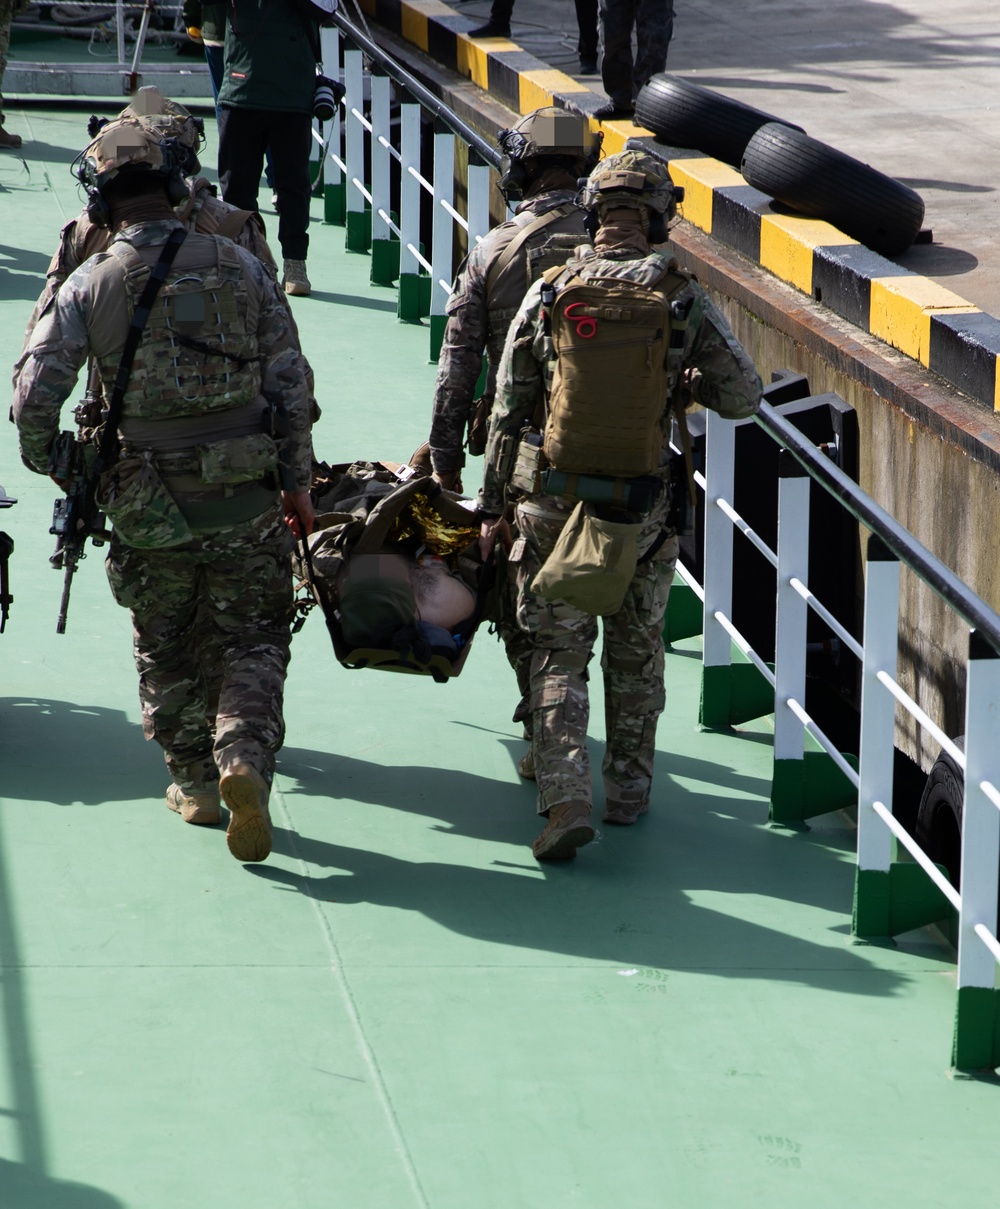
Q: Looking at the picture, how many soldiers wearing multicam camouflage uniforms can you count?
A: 4